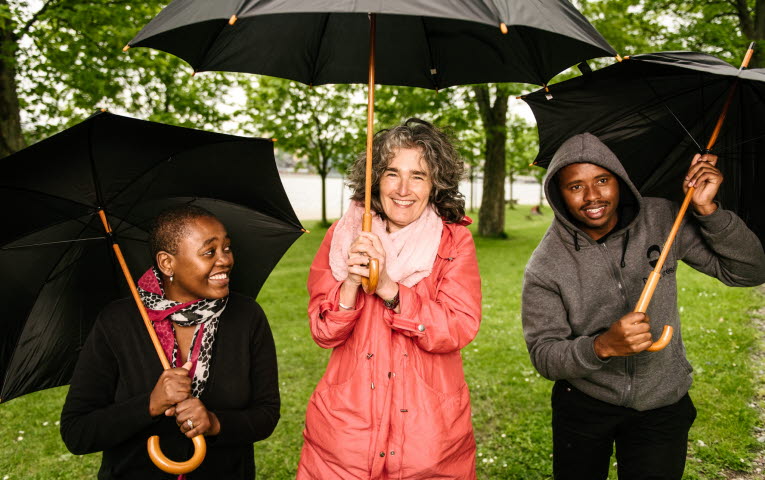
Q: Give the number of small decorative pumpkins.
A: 0